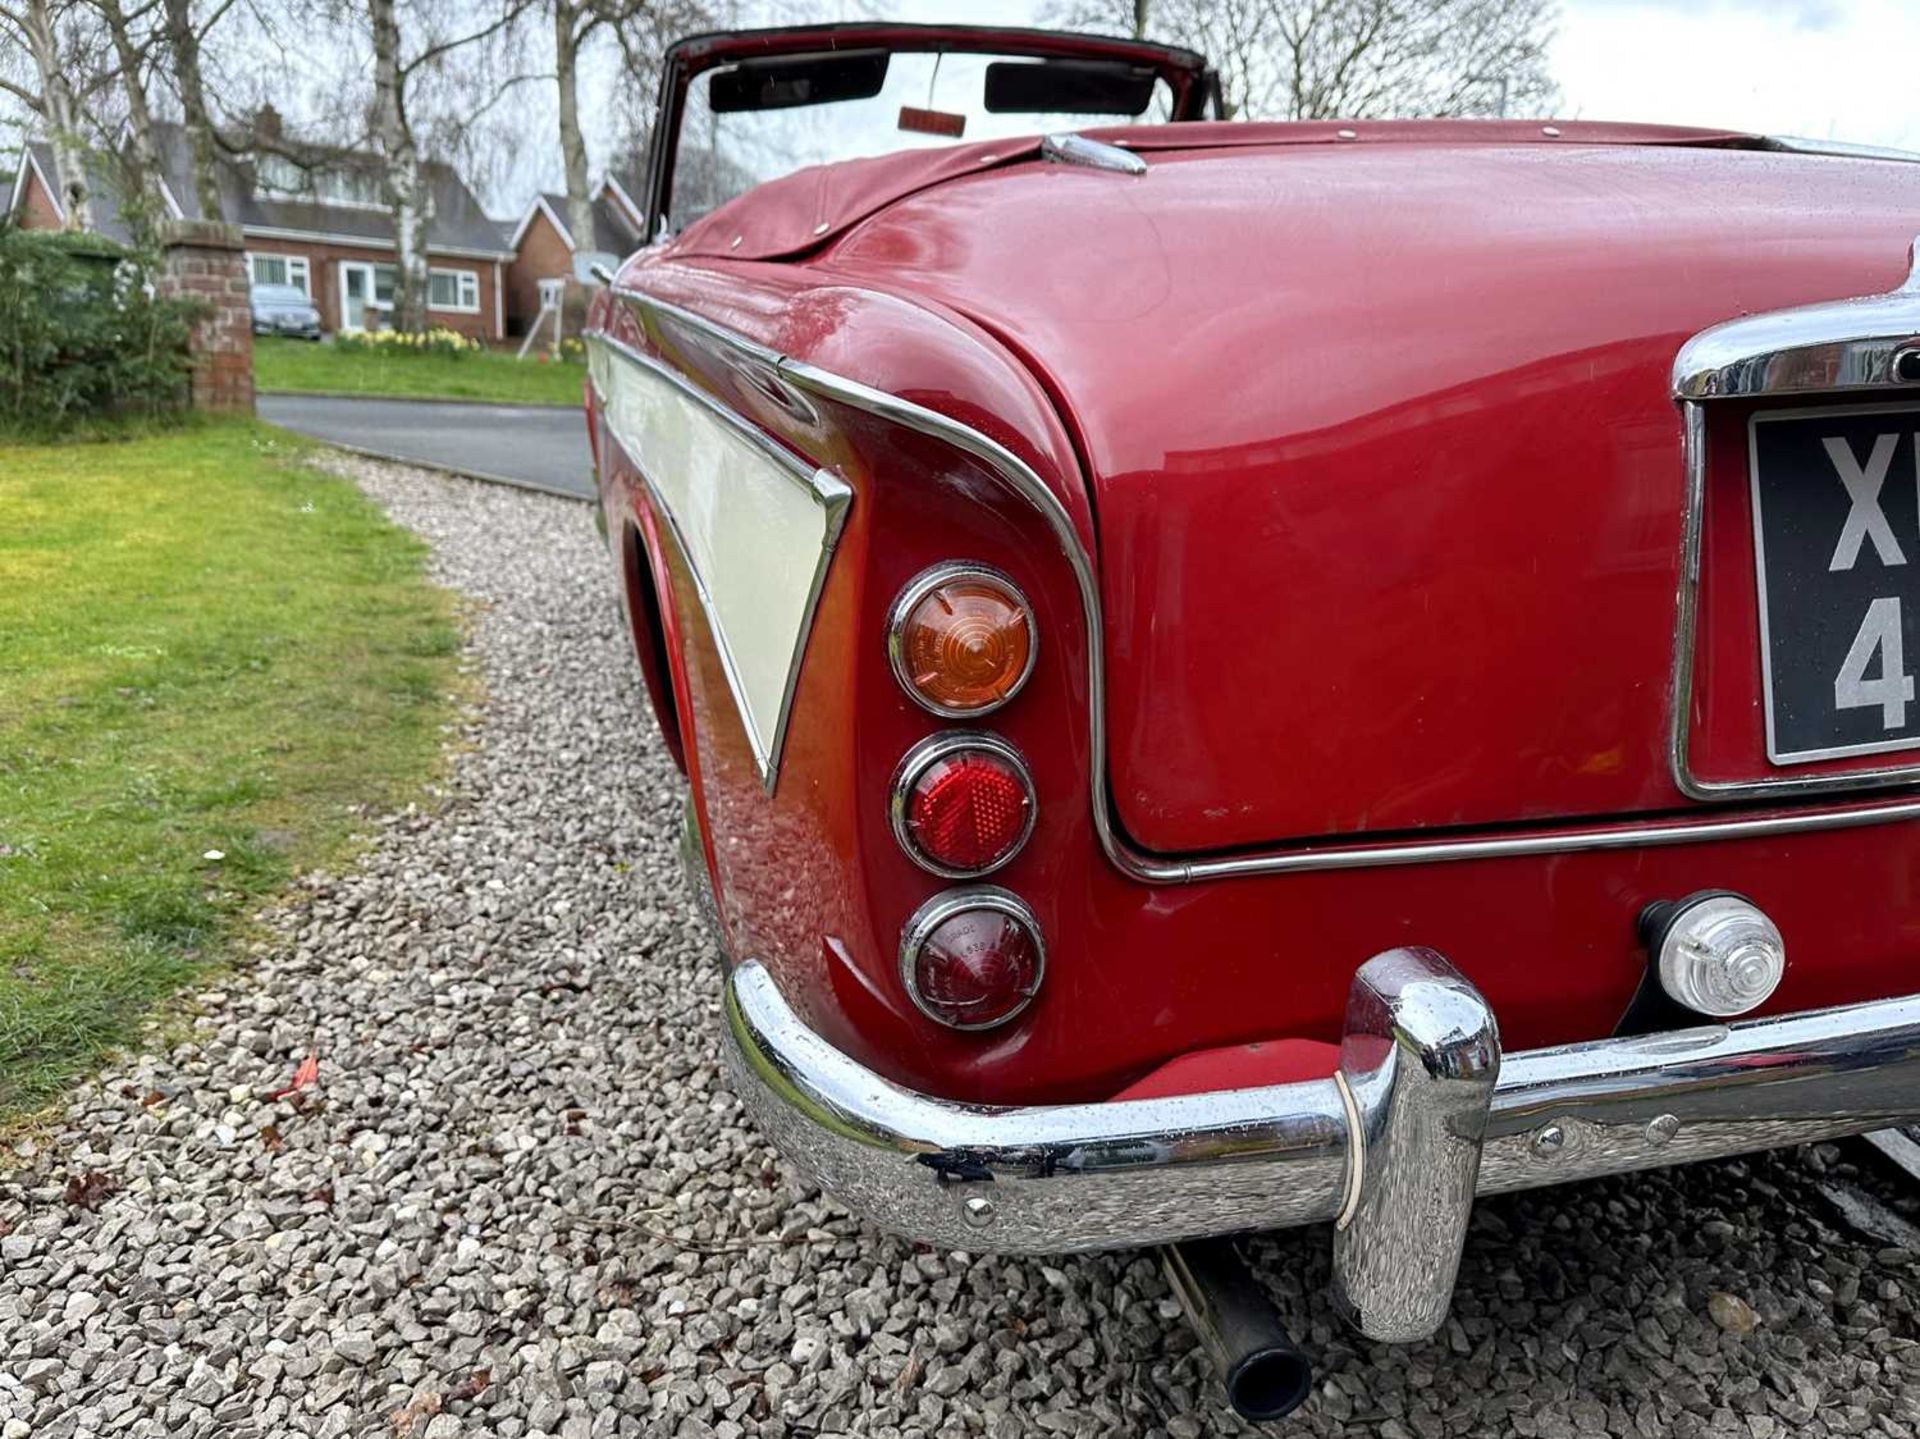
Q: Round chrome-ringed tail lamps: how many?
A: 3